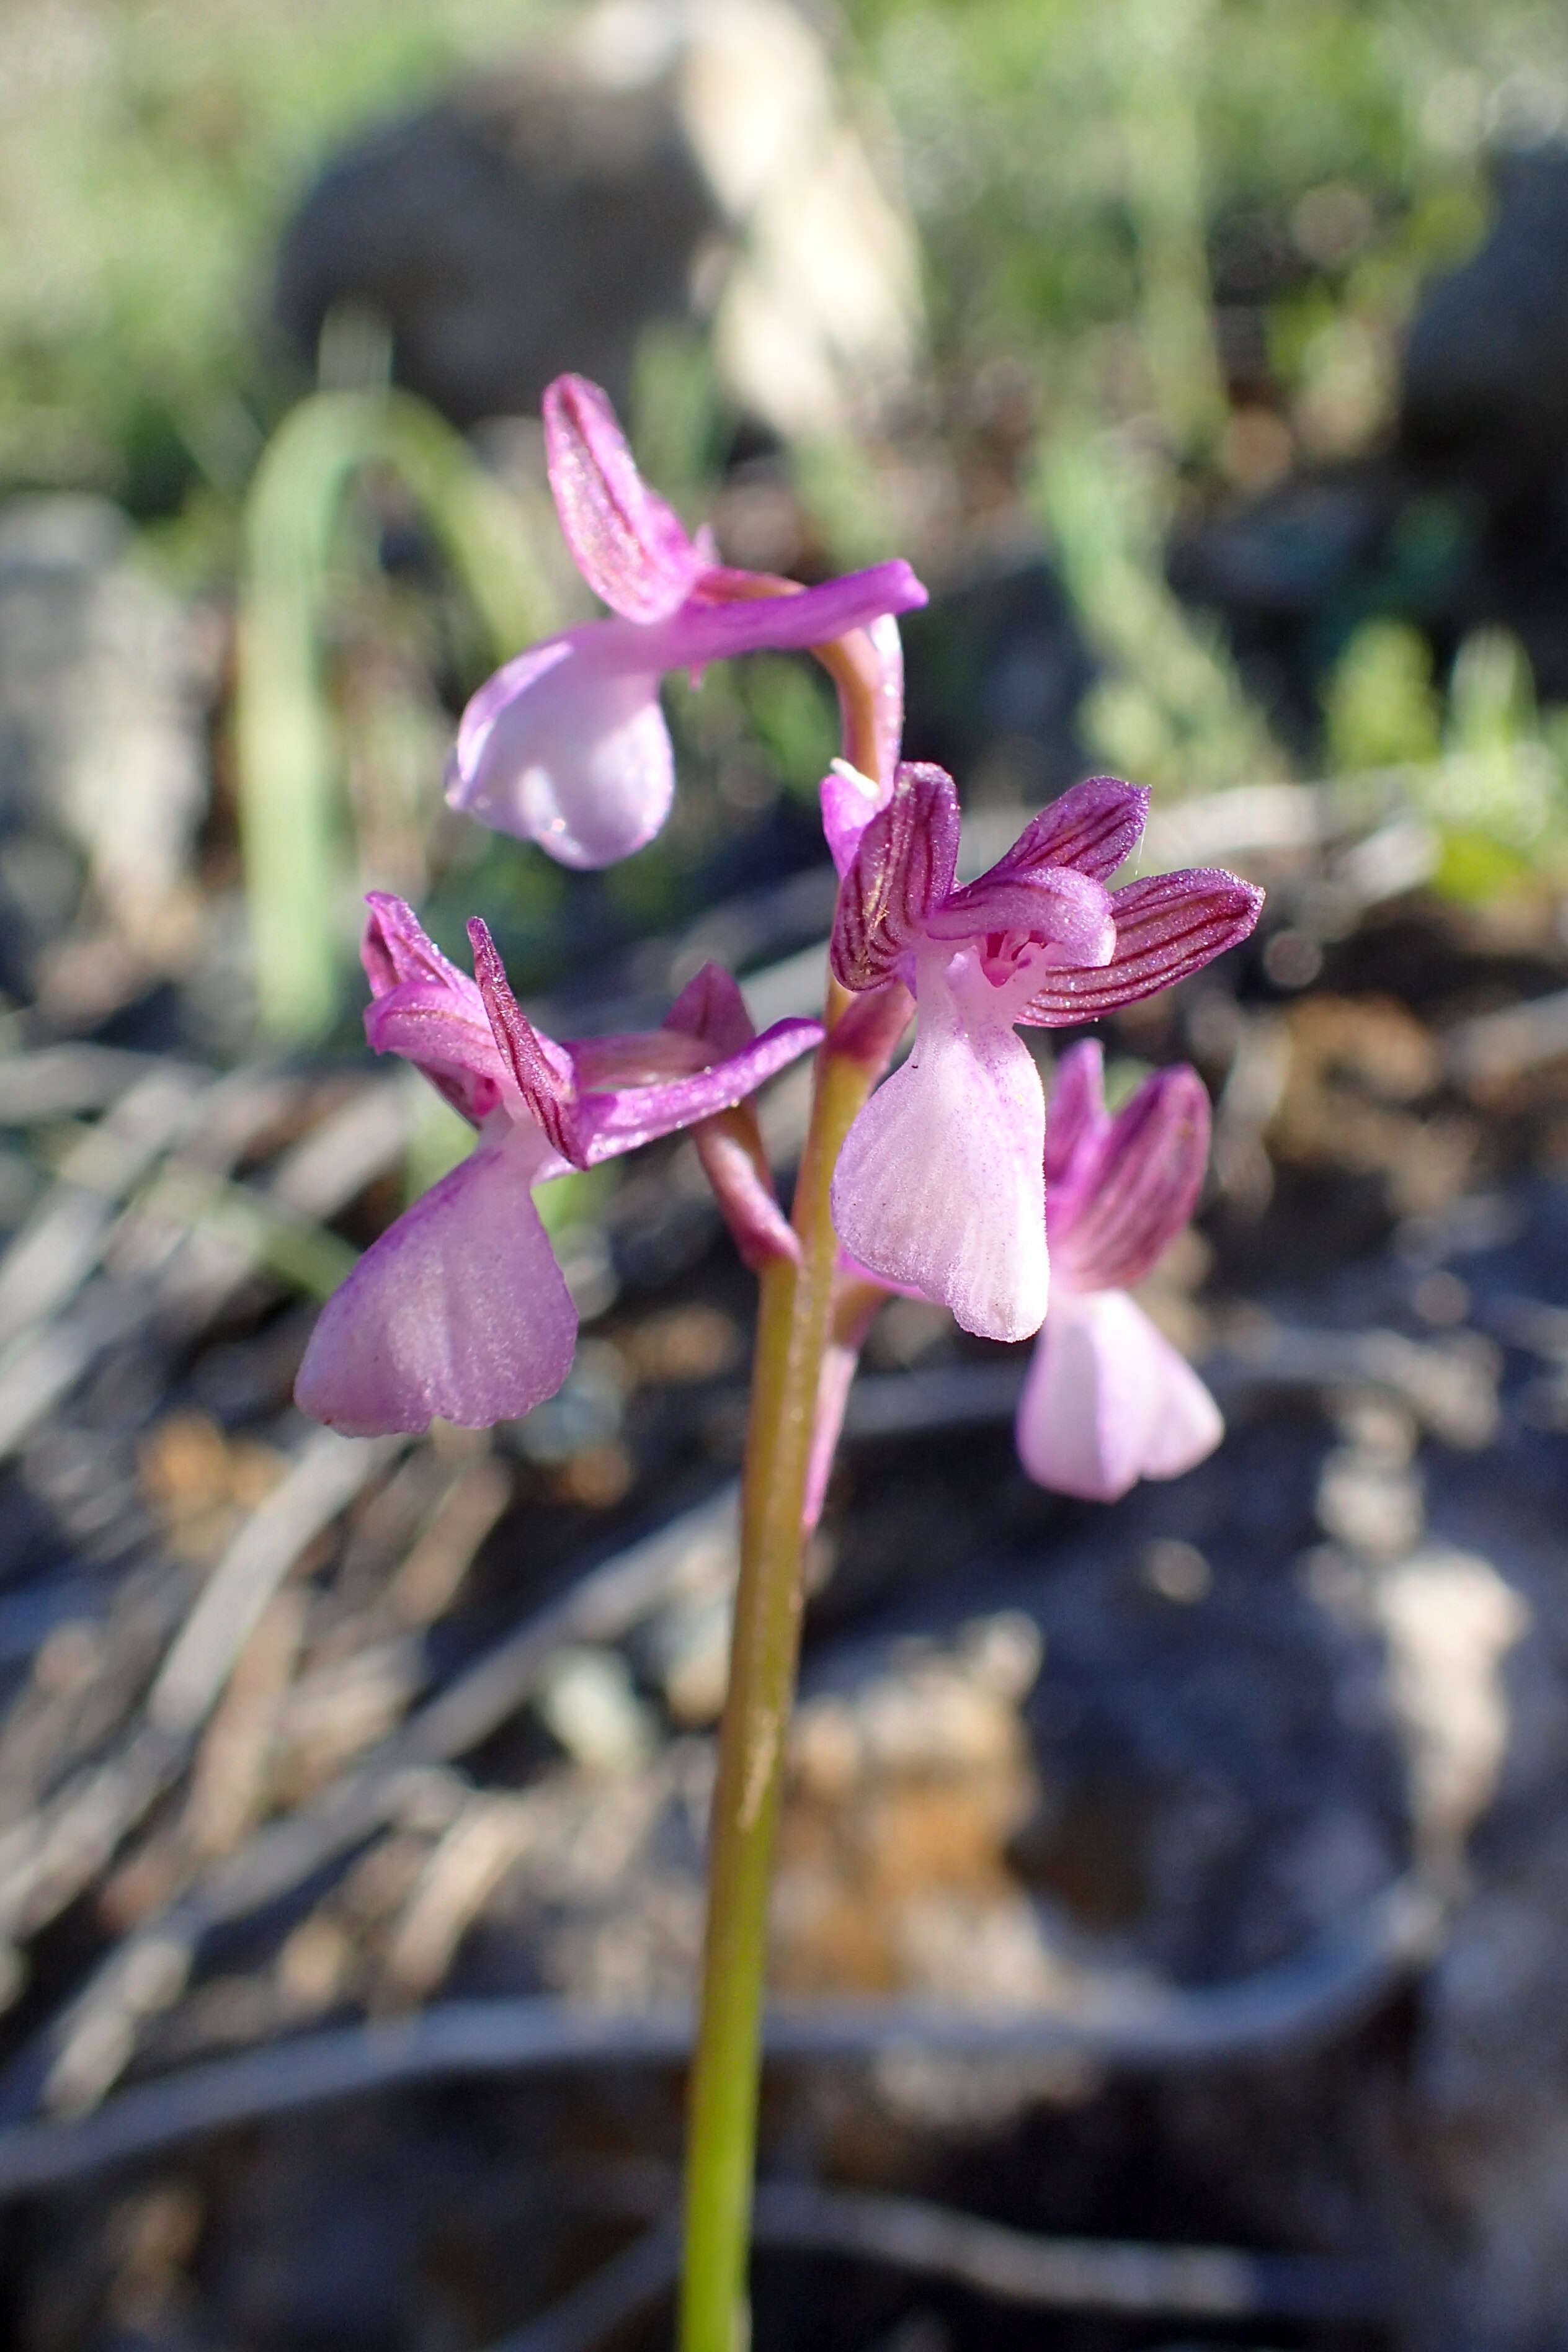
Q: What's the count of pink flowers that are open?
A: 4